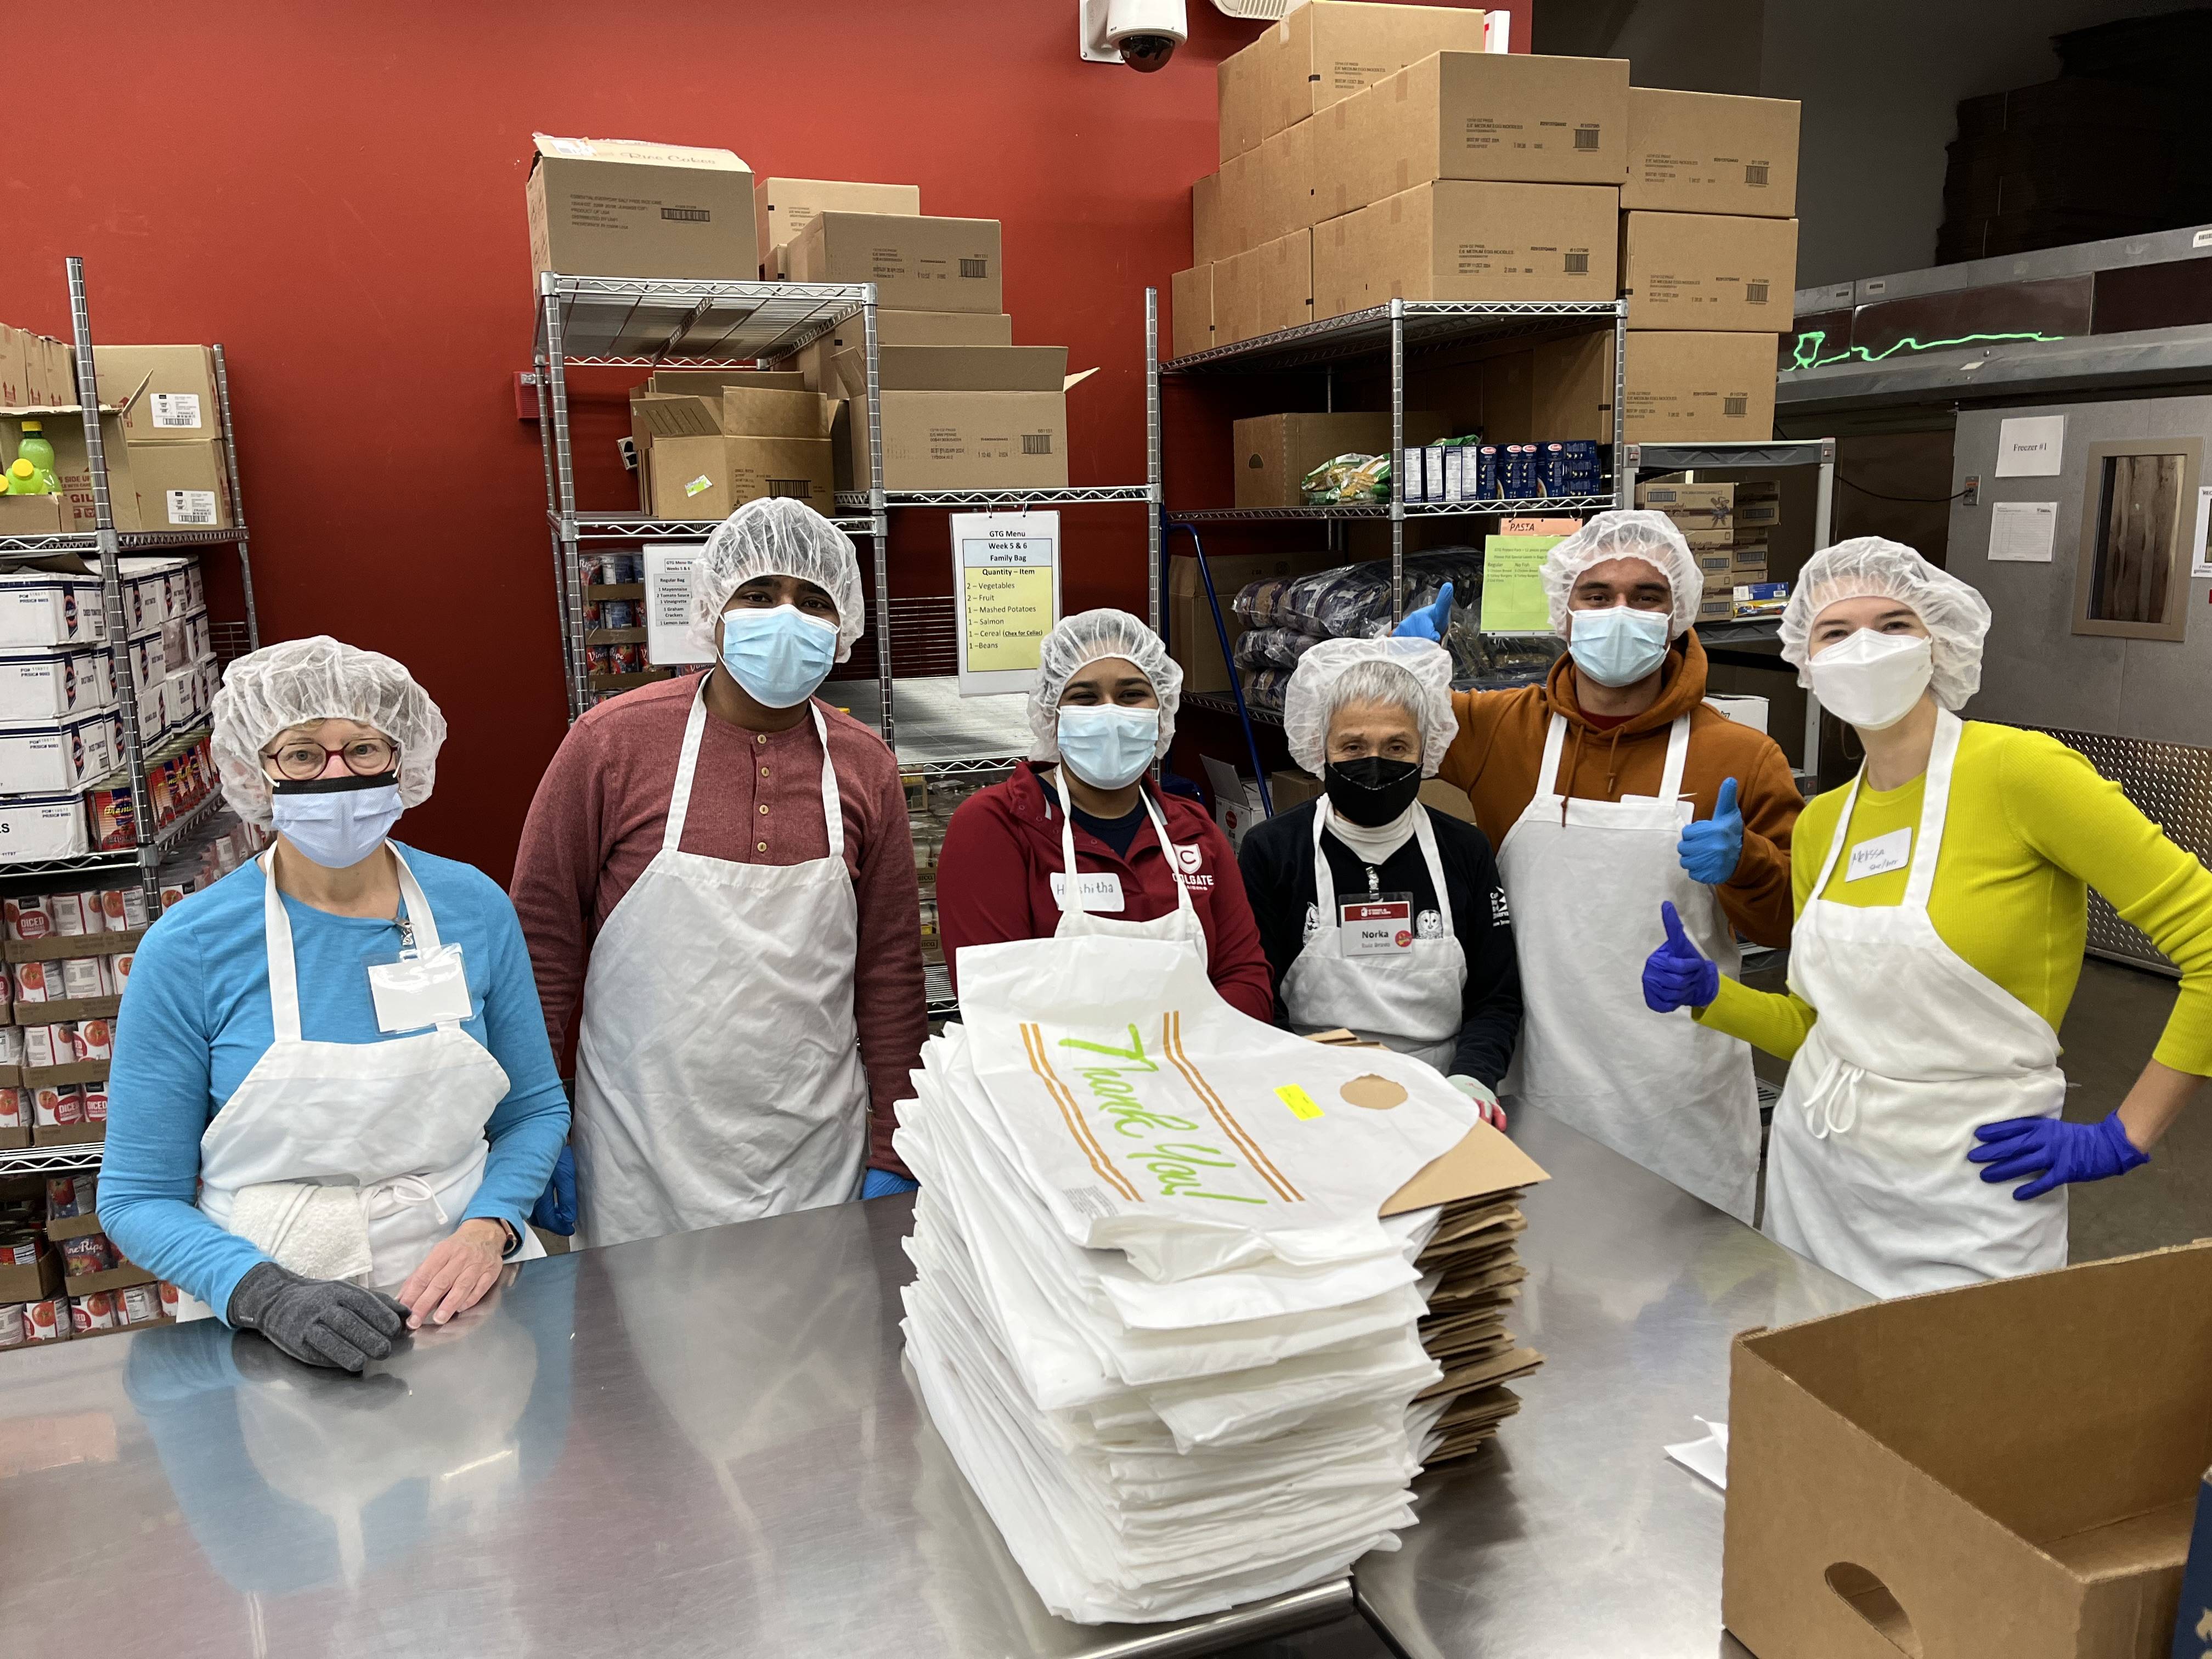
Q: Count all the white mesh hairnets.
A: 6